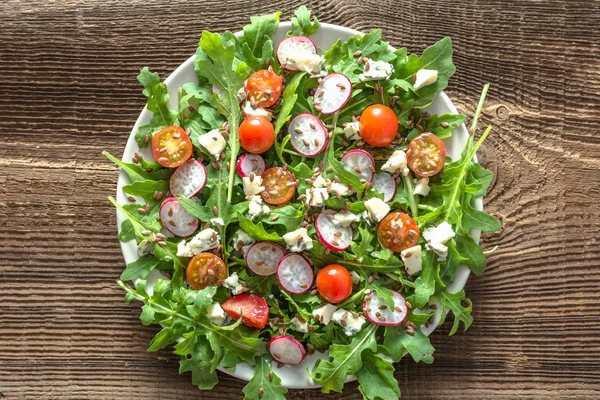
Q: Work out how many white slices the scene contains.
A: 13